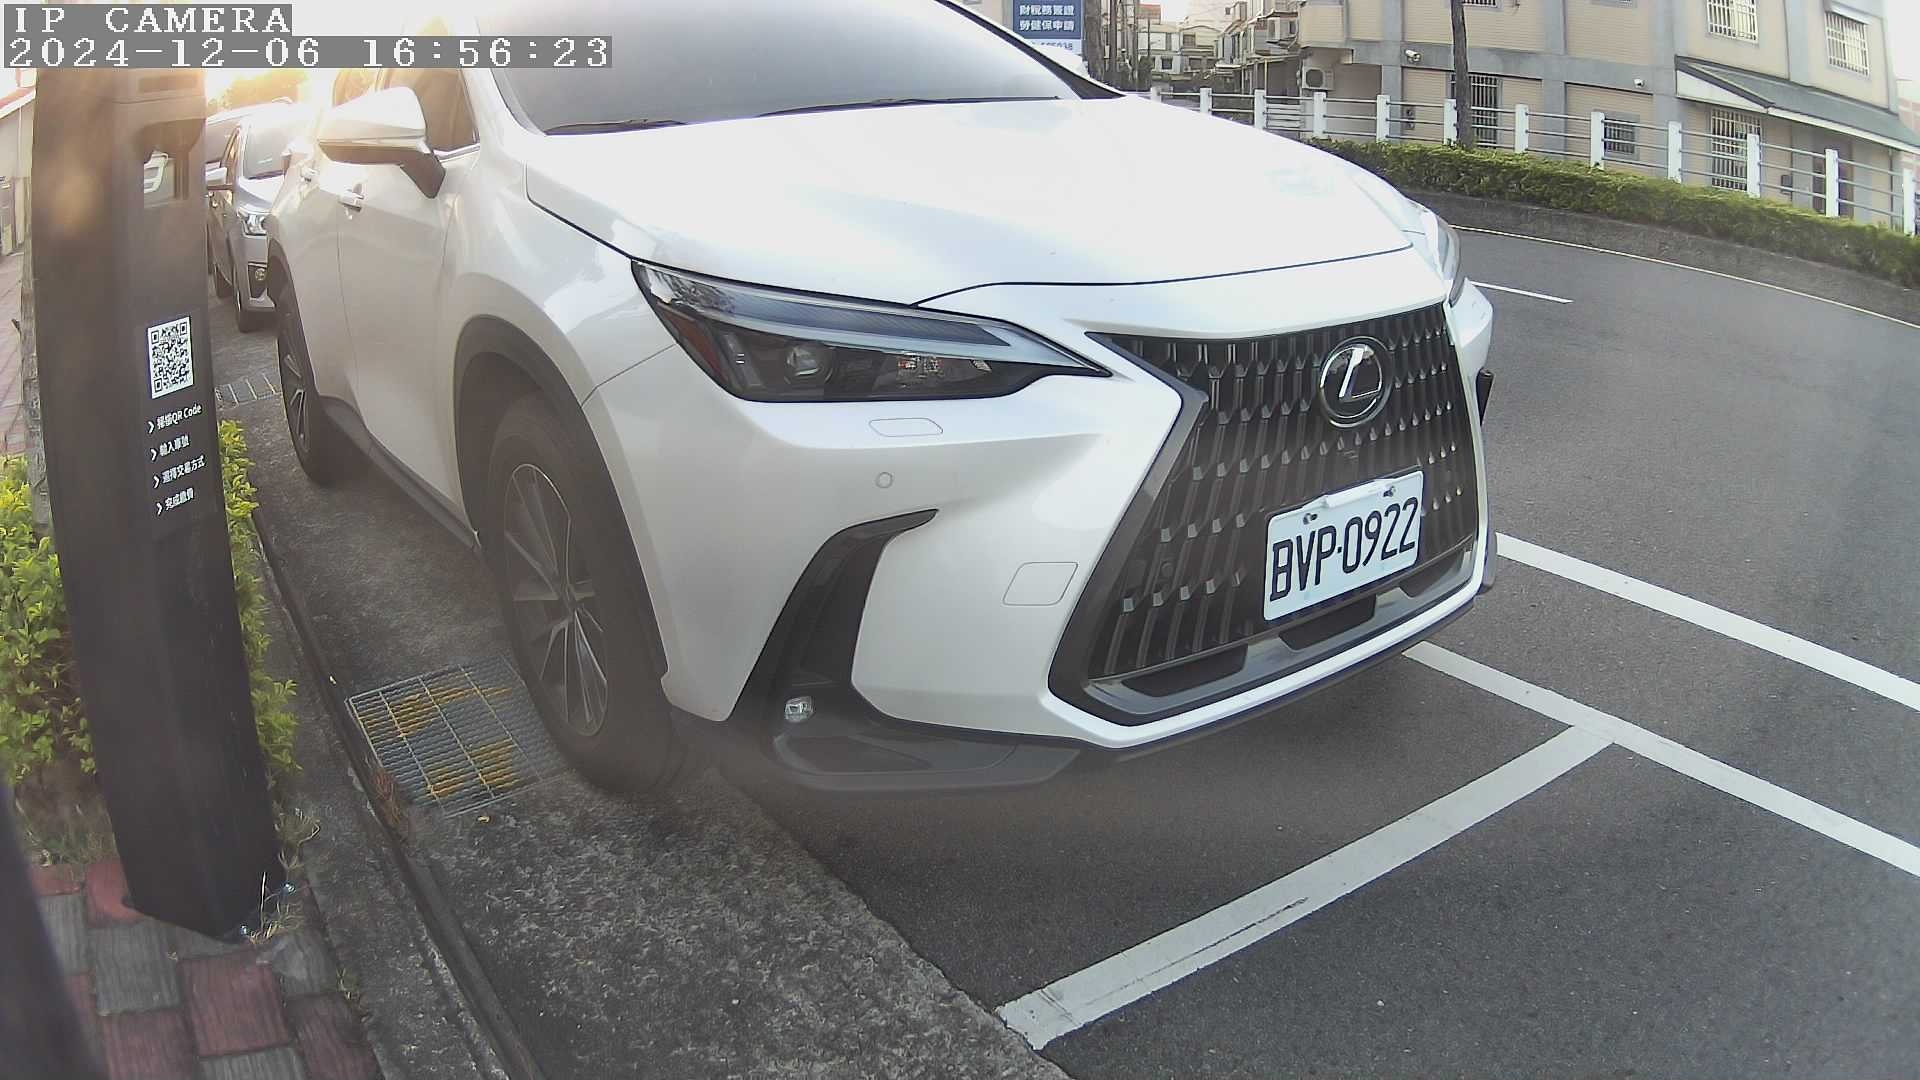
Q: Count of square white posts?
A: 12